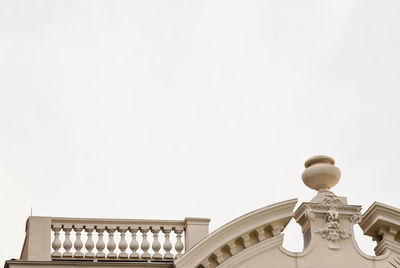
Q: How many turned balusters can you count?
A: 12